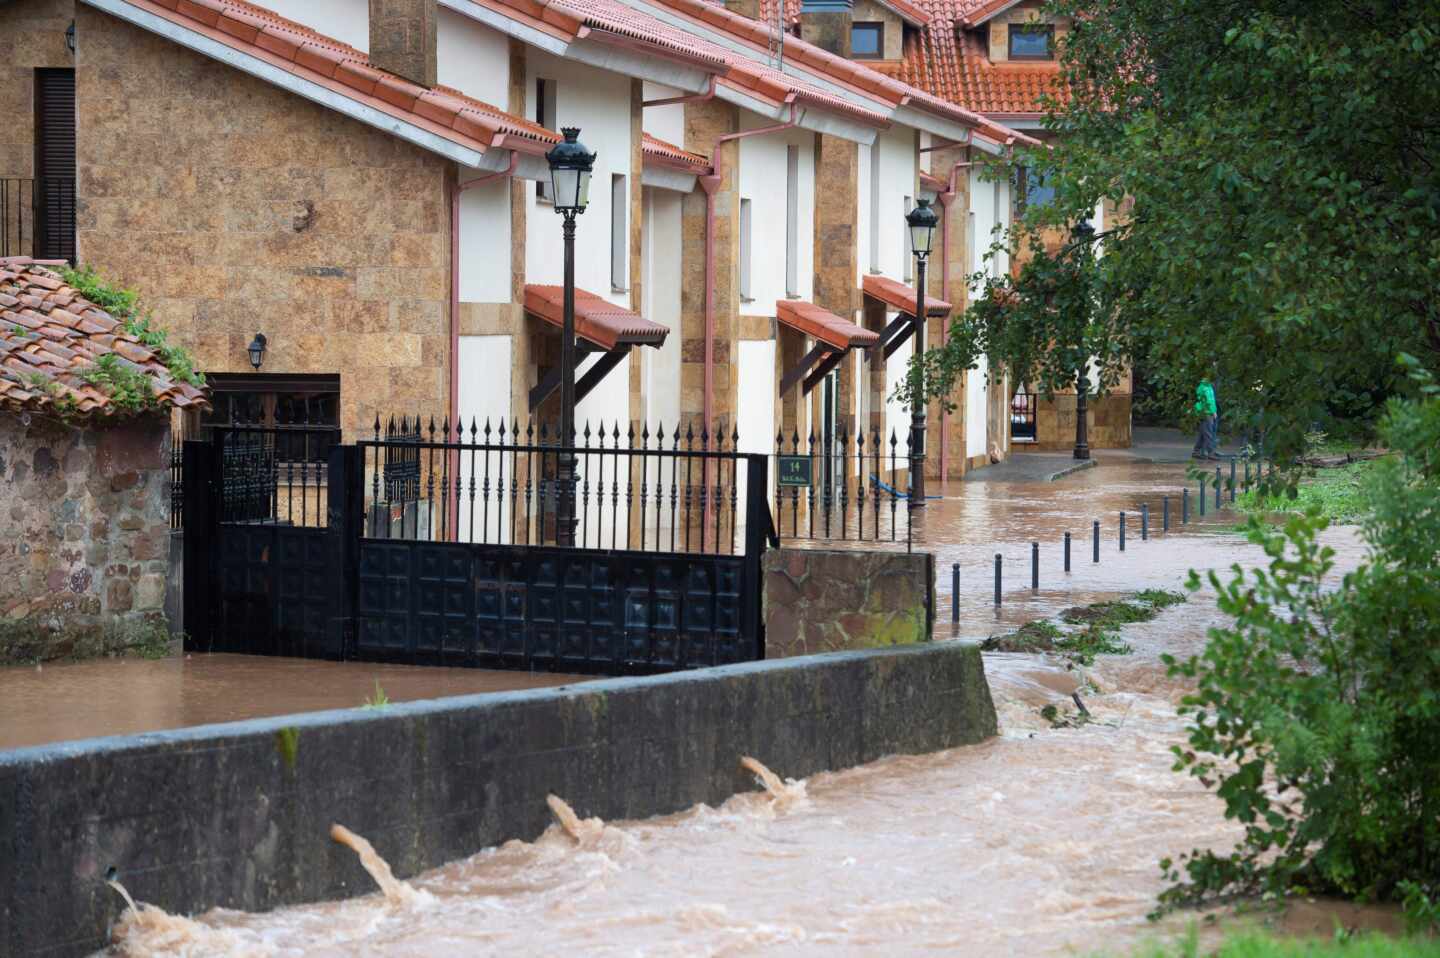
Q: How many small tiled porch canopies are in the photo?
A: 3